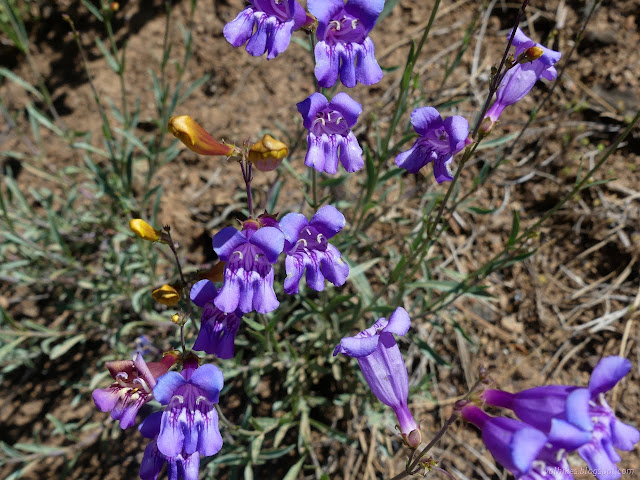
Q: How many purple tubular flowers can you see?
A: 14